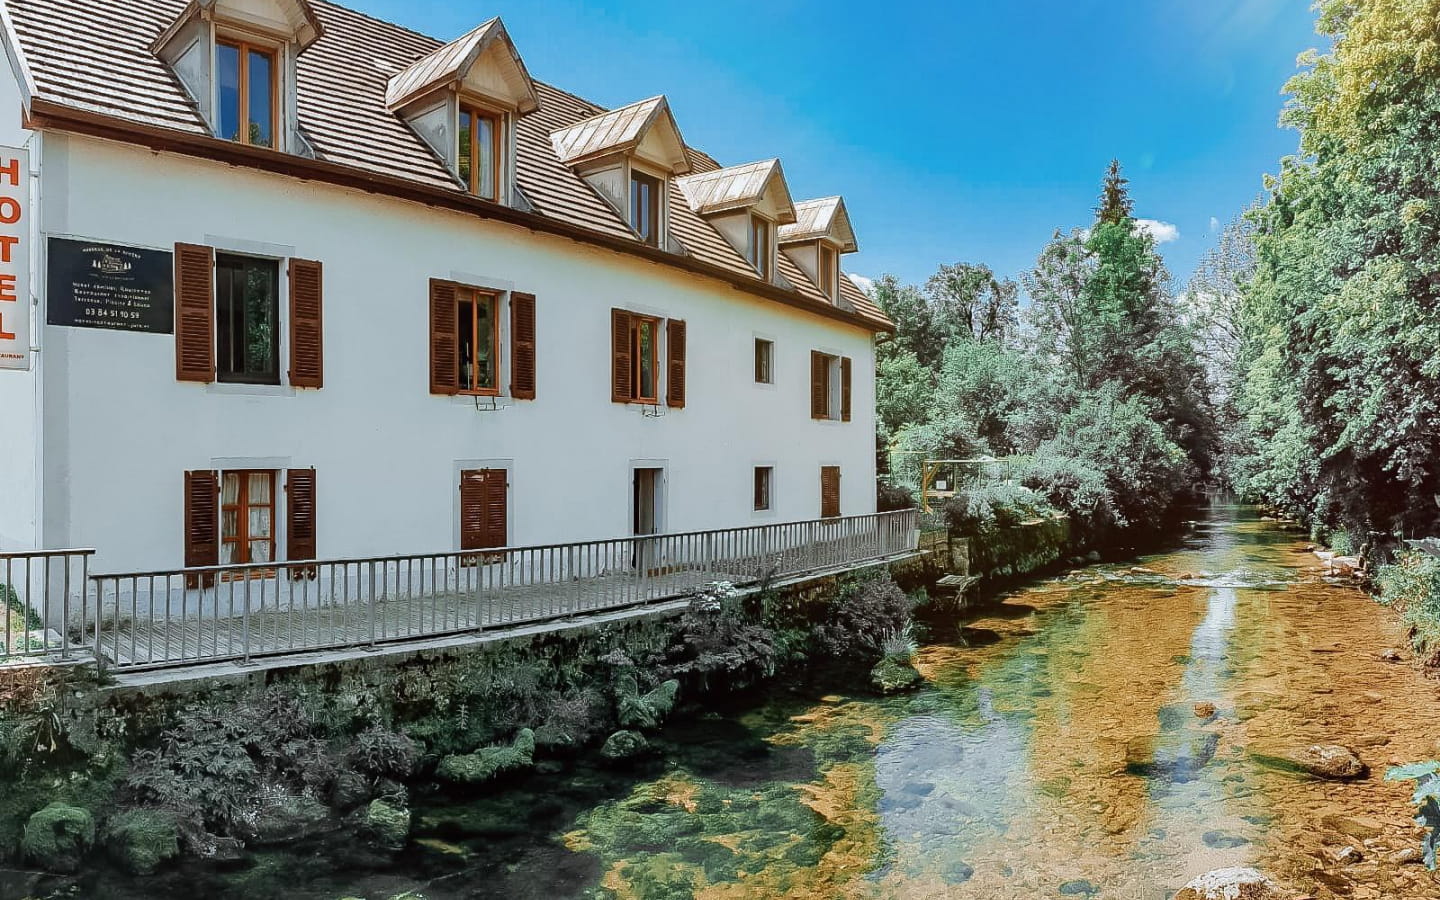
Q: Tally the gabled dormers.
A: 5